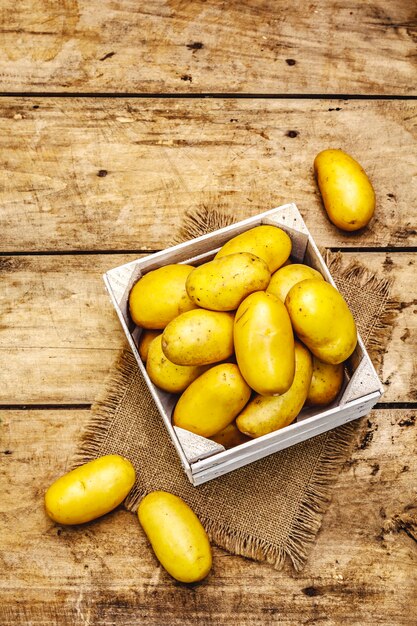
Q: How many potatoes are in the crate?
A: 13